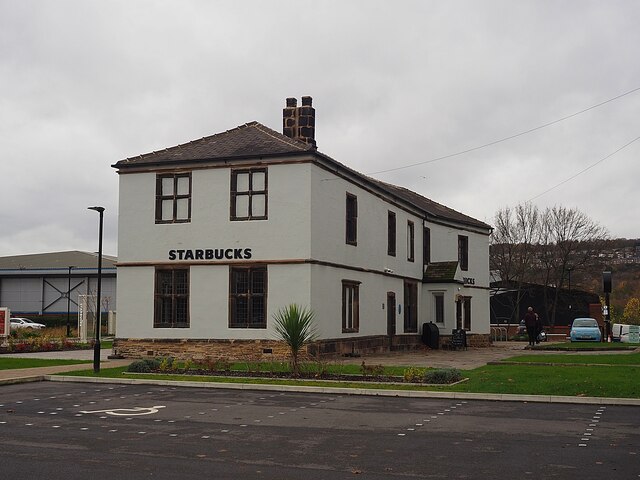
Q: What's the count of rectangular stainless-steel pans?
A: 0